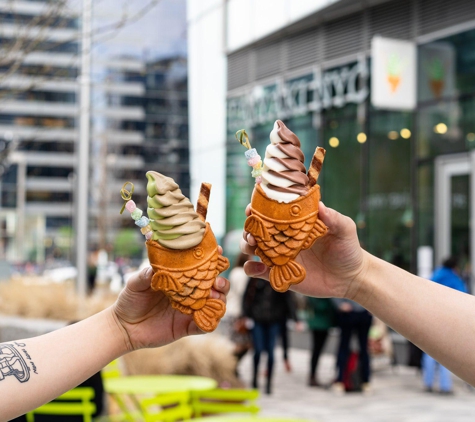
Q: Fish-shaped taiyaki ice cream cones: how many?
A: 2